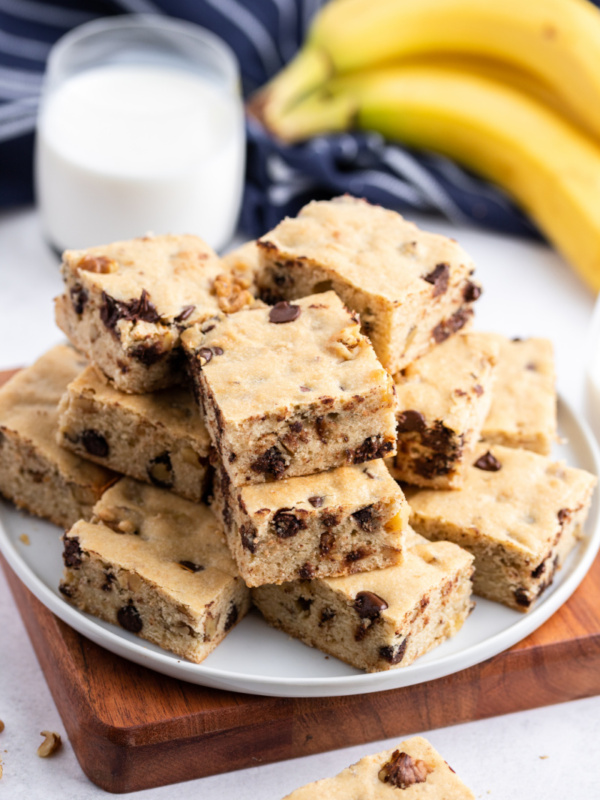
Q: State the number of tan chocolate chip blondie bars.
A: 13